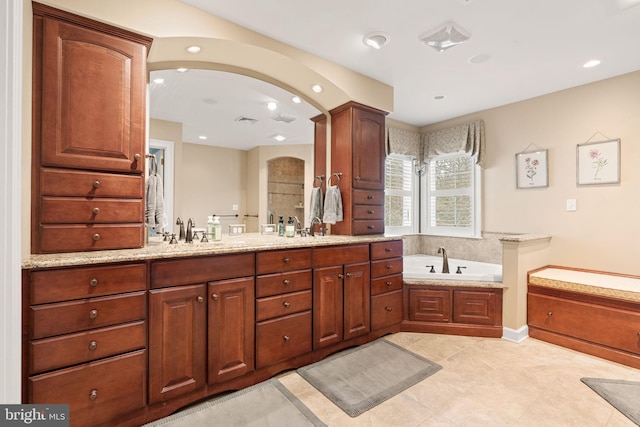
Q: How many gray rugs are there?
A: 3